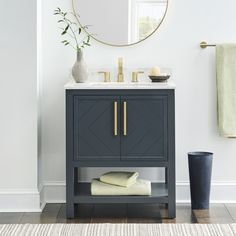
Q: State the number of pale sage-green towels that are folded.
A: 2